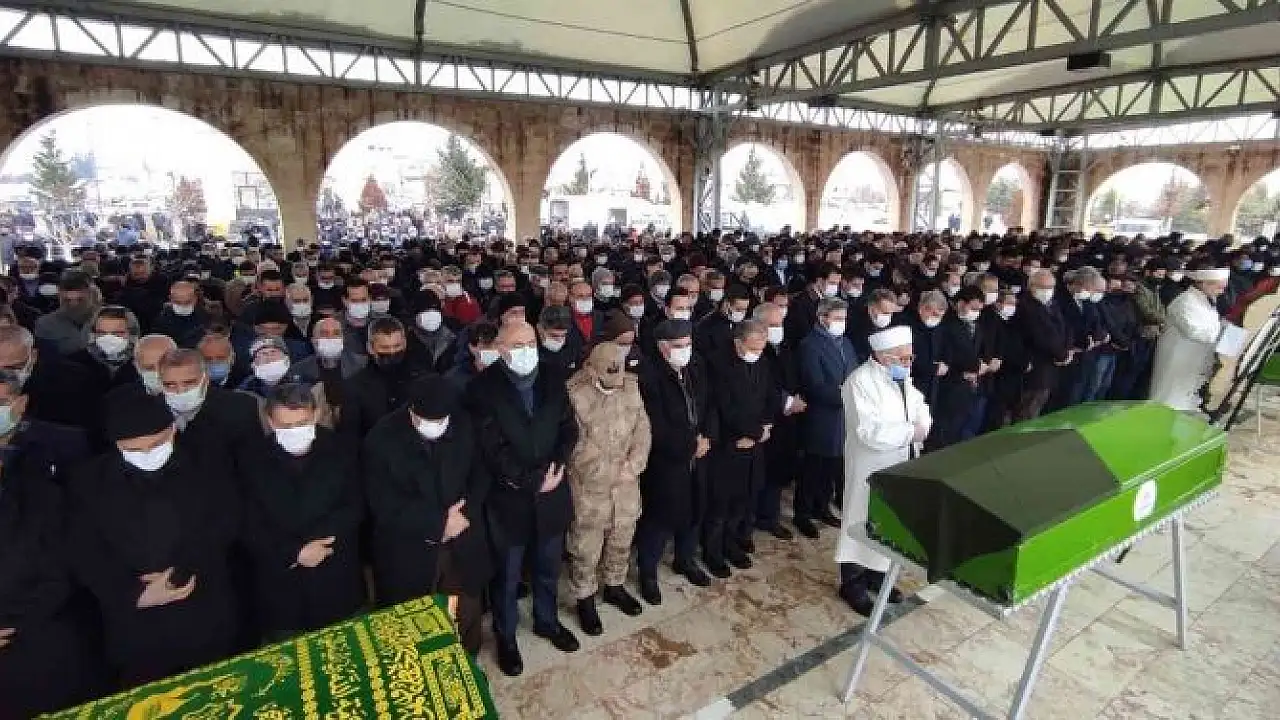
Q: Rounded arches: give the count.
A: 9